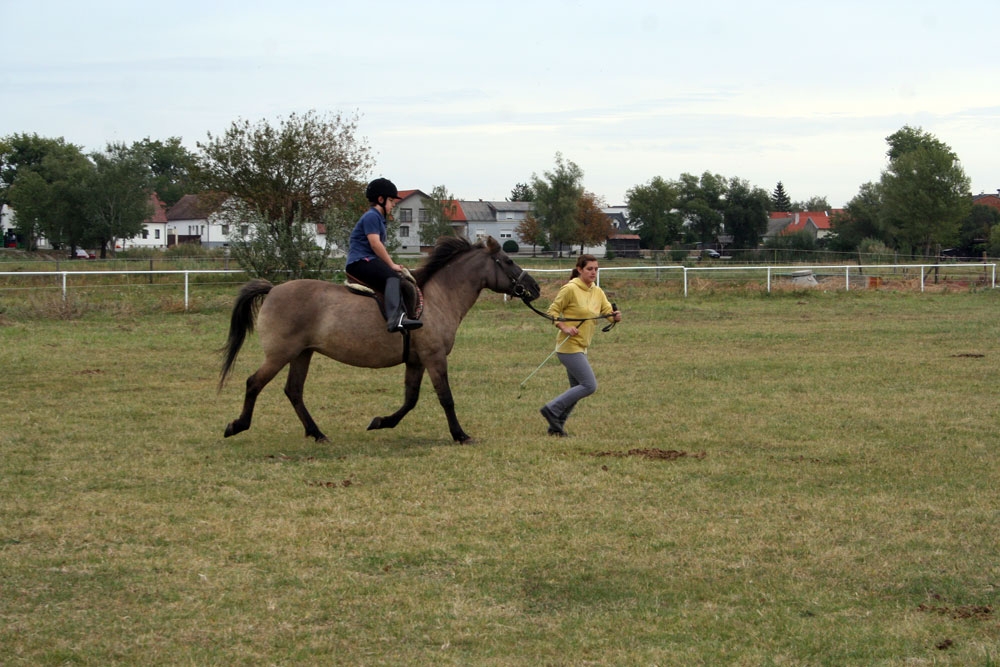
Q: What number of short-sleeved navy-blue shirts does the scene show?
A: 1